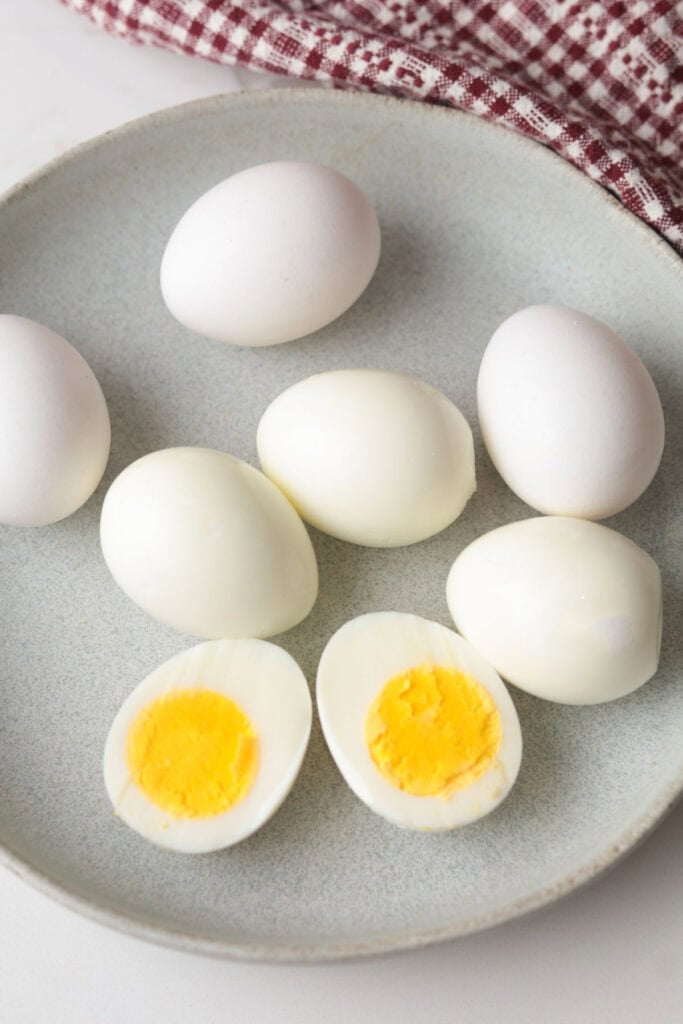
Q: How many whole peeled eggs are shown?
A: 3